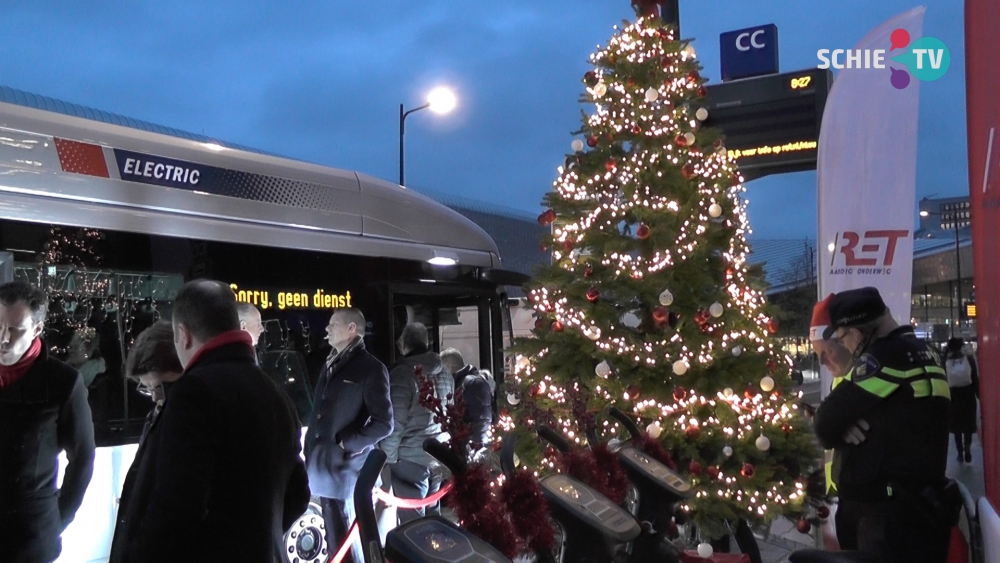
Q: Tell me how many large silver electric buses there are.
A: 1